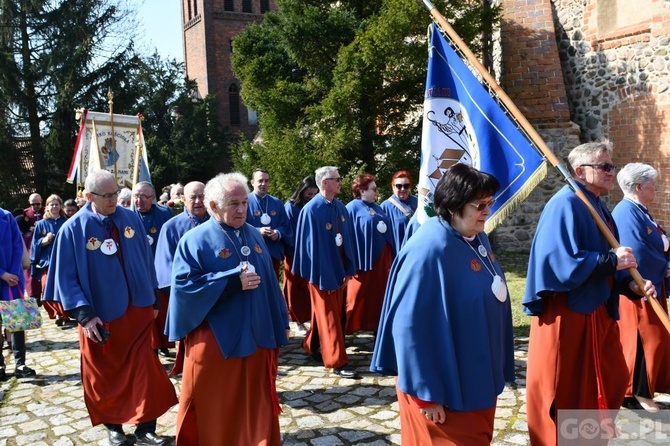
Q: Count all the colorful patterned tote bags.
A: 1